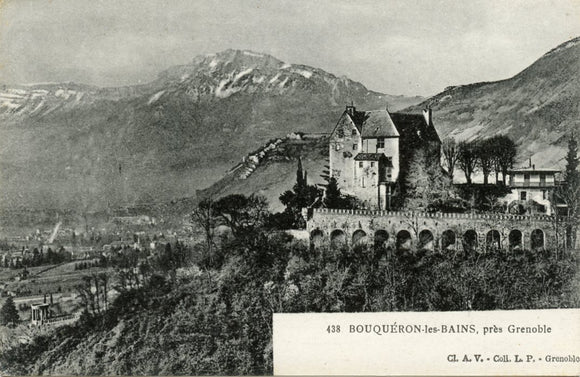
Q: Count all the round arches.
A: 11